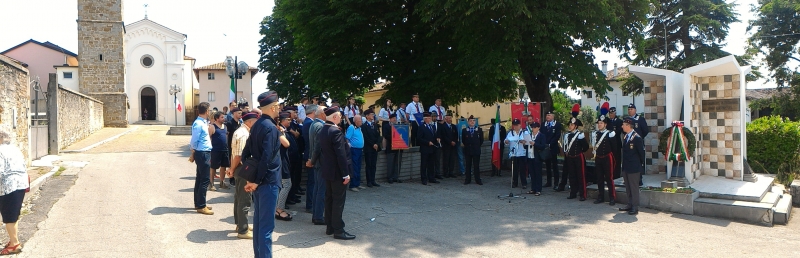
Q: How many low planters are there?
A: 1